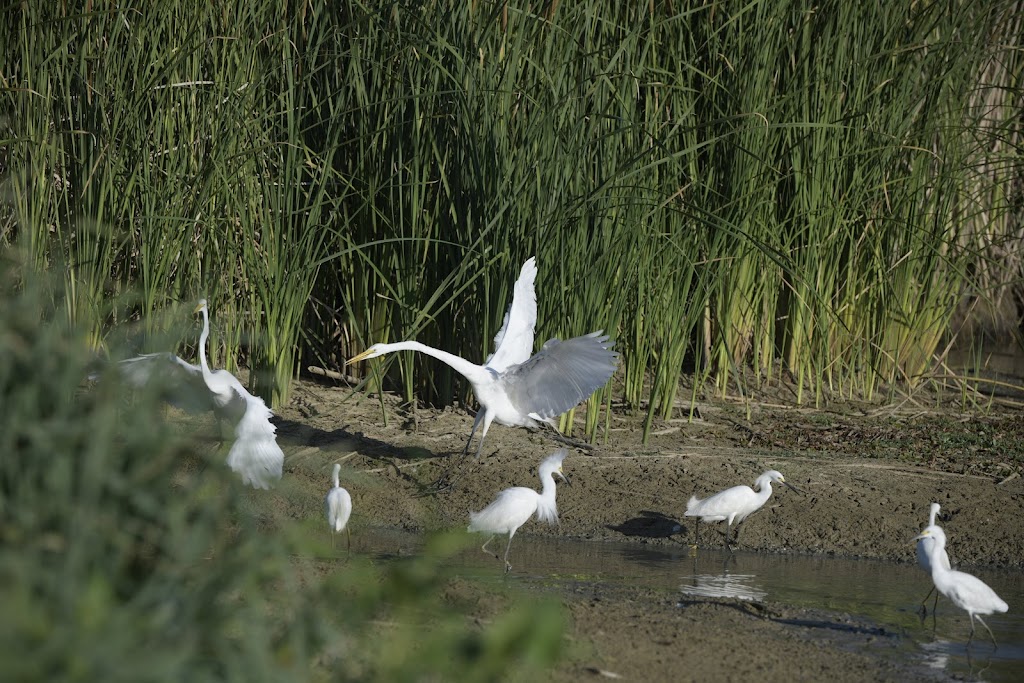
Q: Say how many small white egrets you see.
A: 5